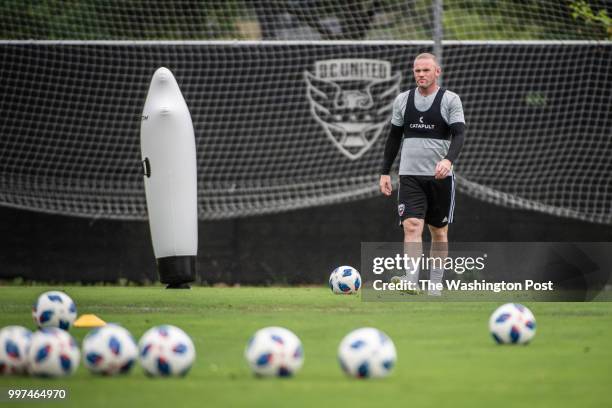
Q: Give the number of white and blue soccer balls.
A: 9